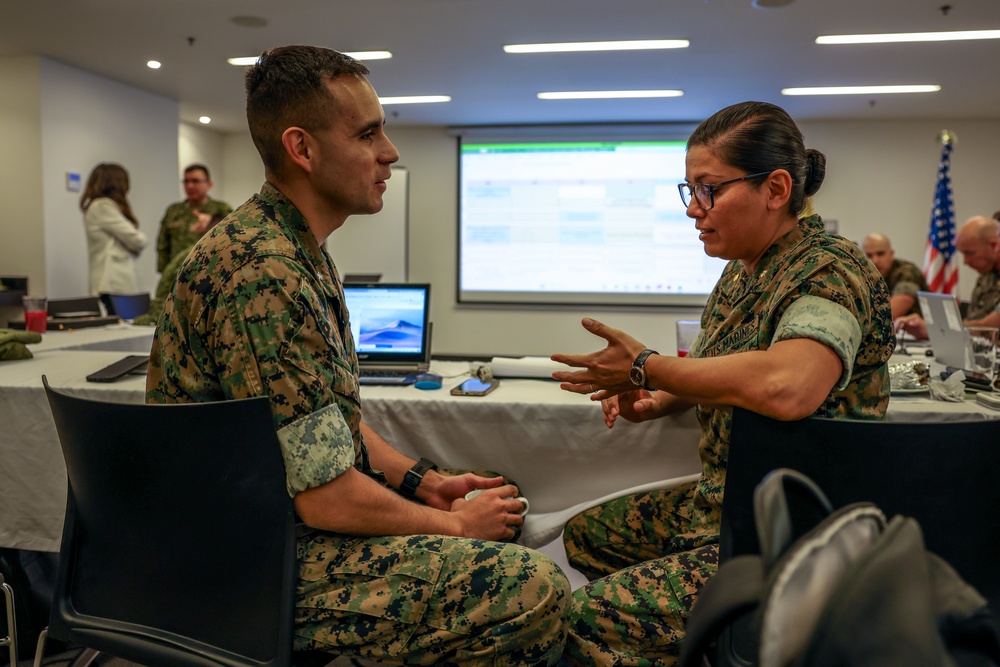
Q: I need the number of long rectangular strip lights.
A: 6